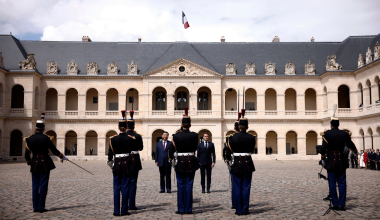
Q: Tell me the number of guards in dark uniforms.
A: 7